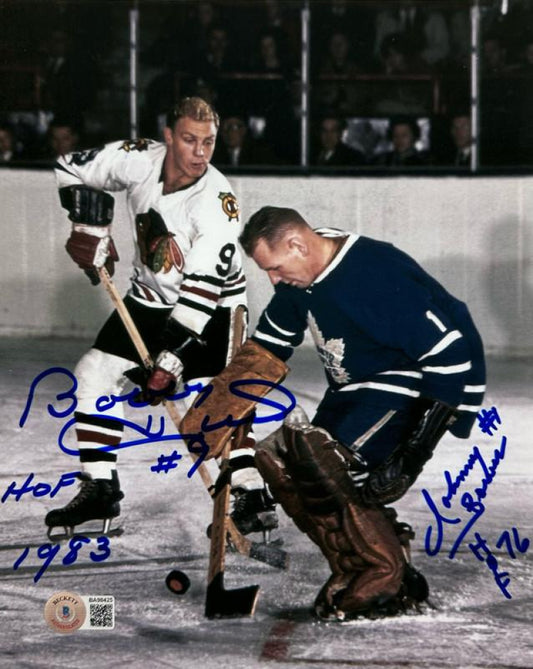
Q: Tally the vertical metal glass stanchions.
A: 3